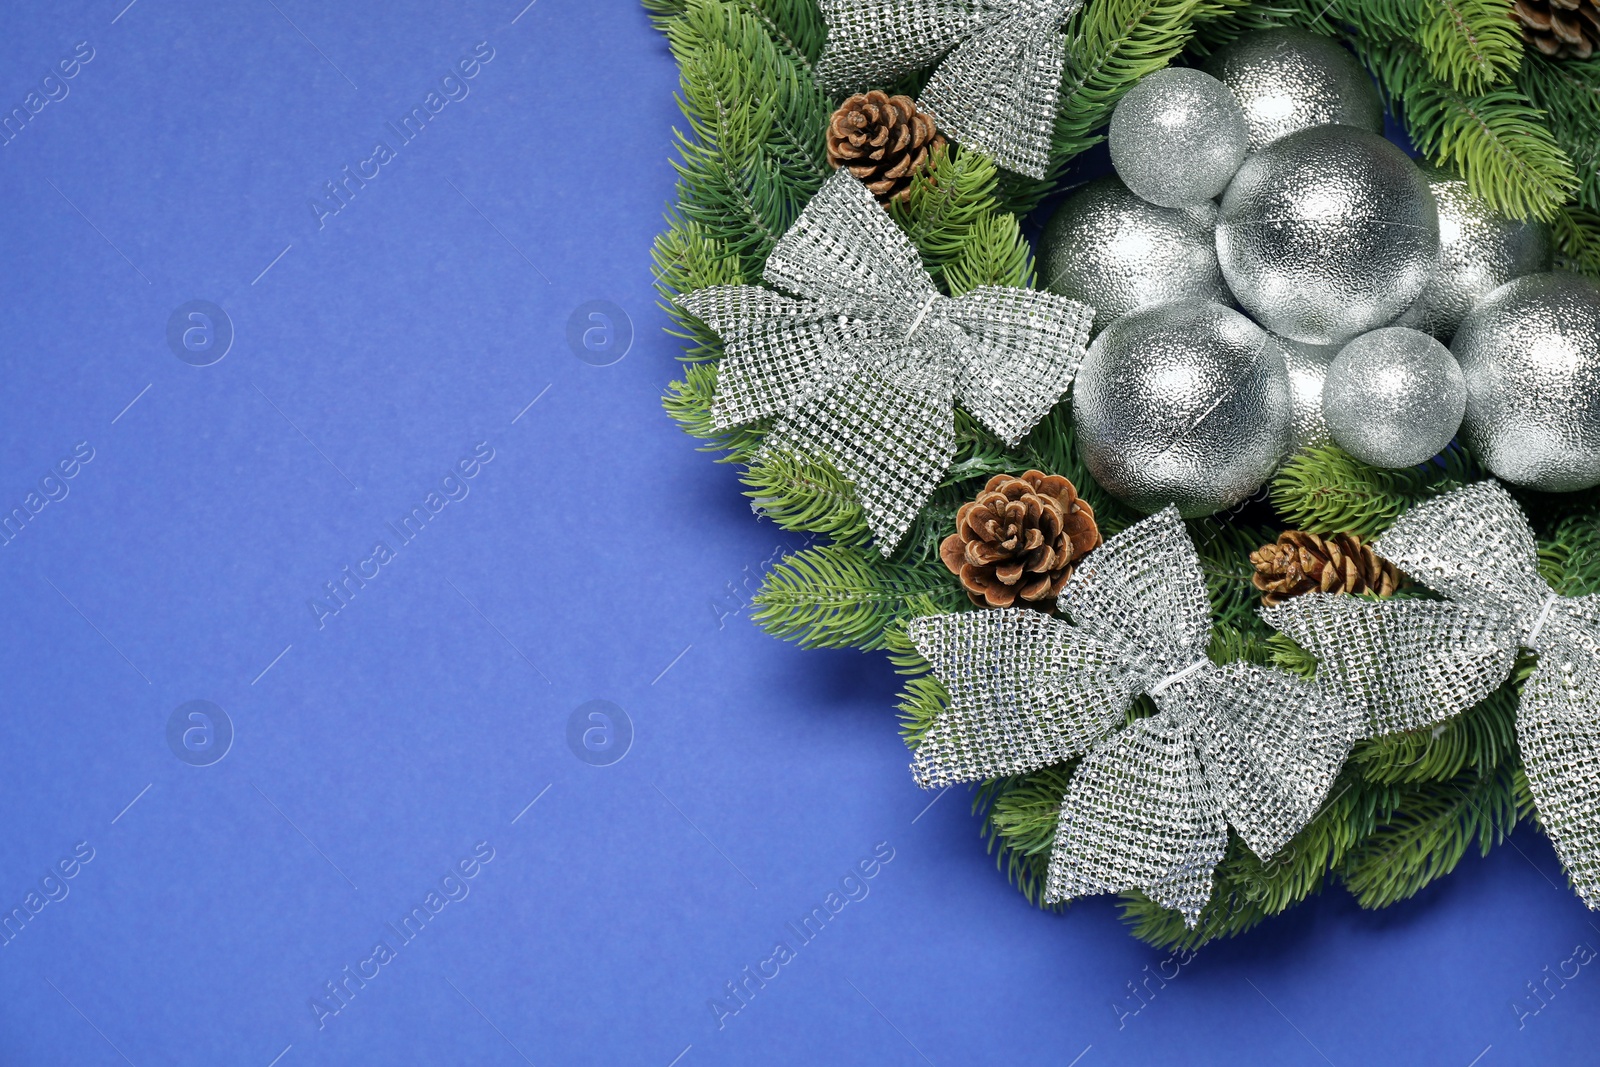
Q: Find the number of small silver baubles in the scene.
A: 2